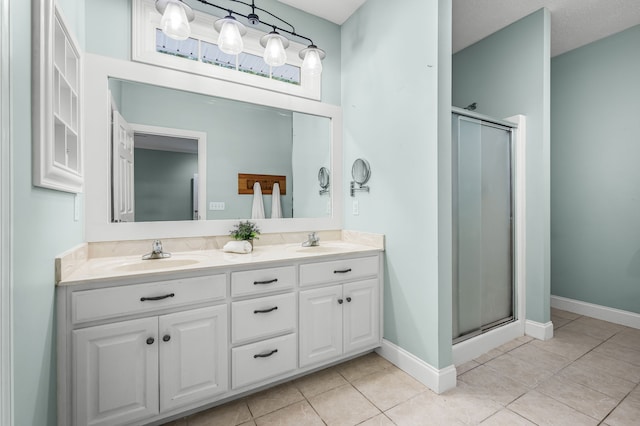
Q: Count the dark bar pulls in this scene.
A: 5